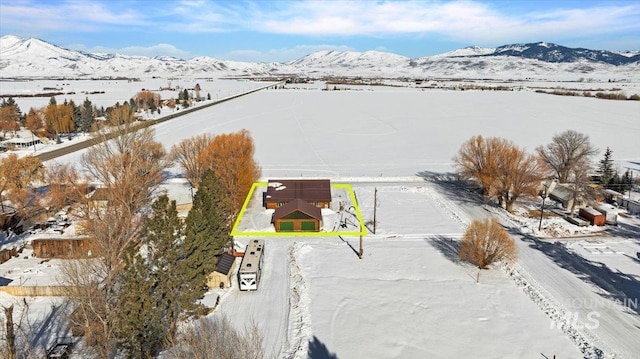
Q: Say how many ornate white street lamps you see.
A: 0